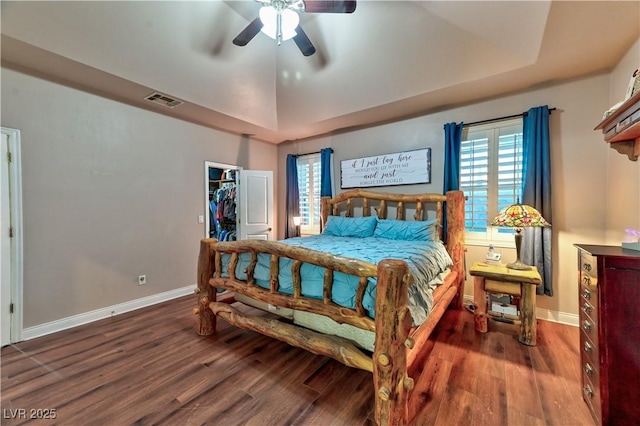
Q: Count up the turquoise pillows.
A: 2